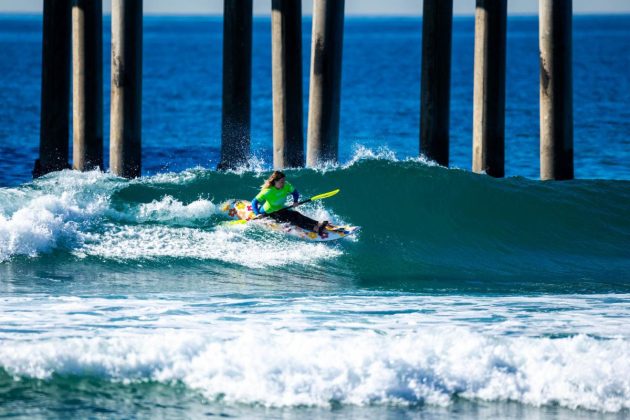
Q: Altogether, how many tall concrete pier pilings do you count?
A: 9